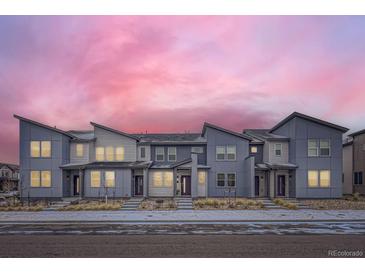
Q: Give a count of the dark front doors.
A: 5